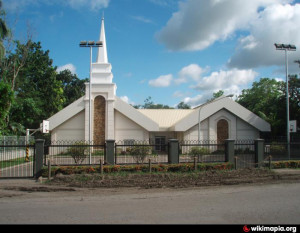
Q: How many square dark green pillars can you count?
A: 5